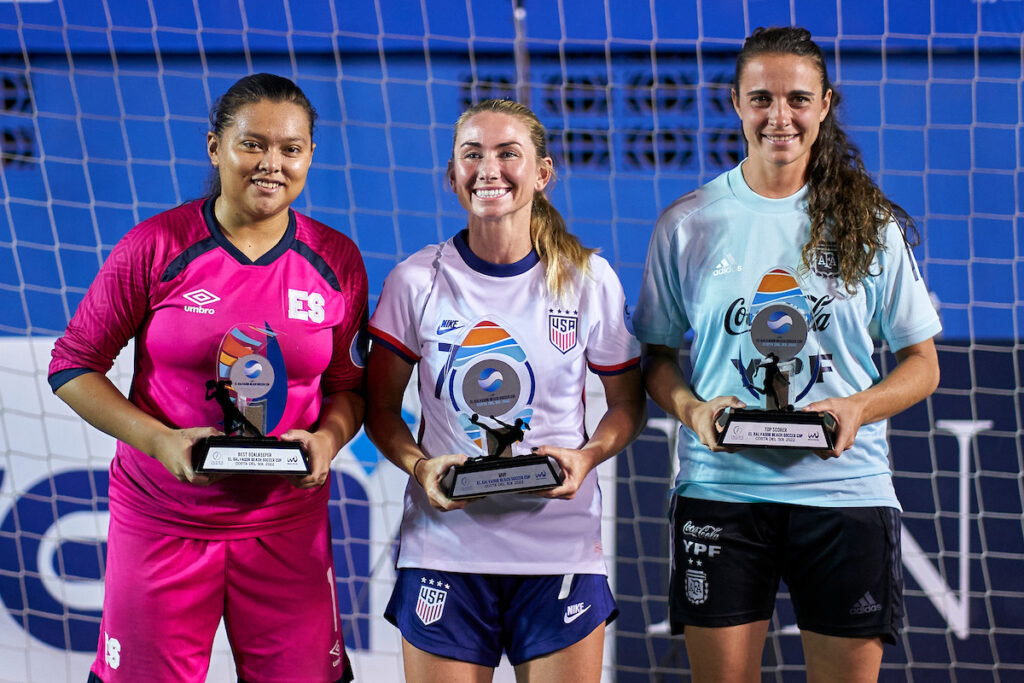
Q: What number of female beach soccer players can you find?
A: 3